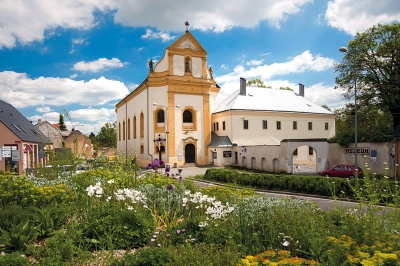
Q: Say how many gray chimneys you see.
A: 2